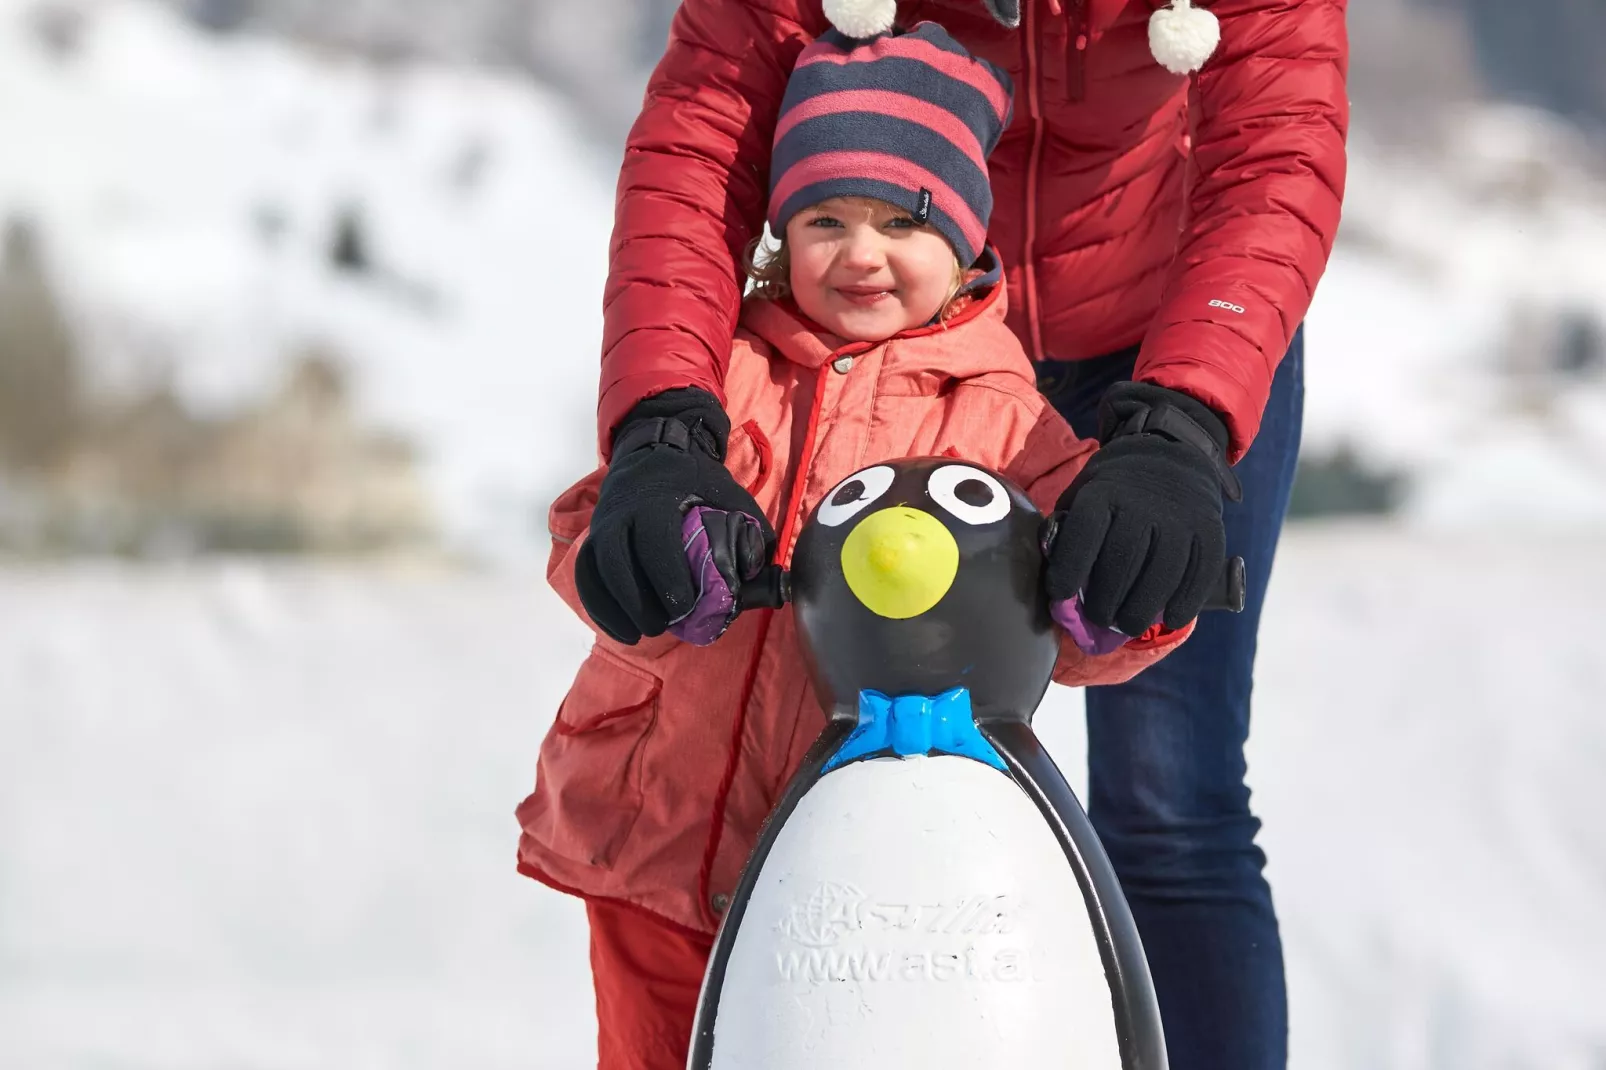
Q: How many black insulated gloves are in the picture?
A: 2